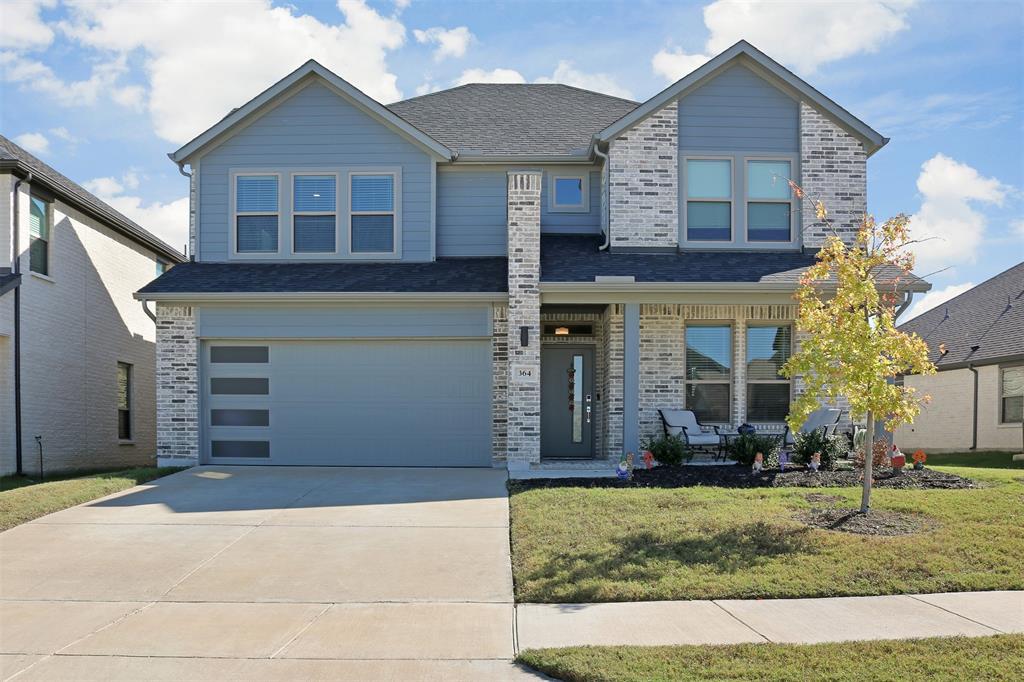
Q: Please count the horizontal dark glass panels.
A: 4